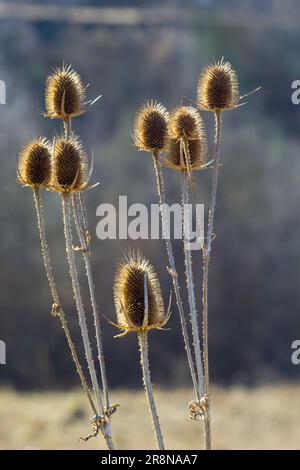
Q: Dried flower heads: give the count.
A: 8